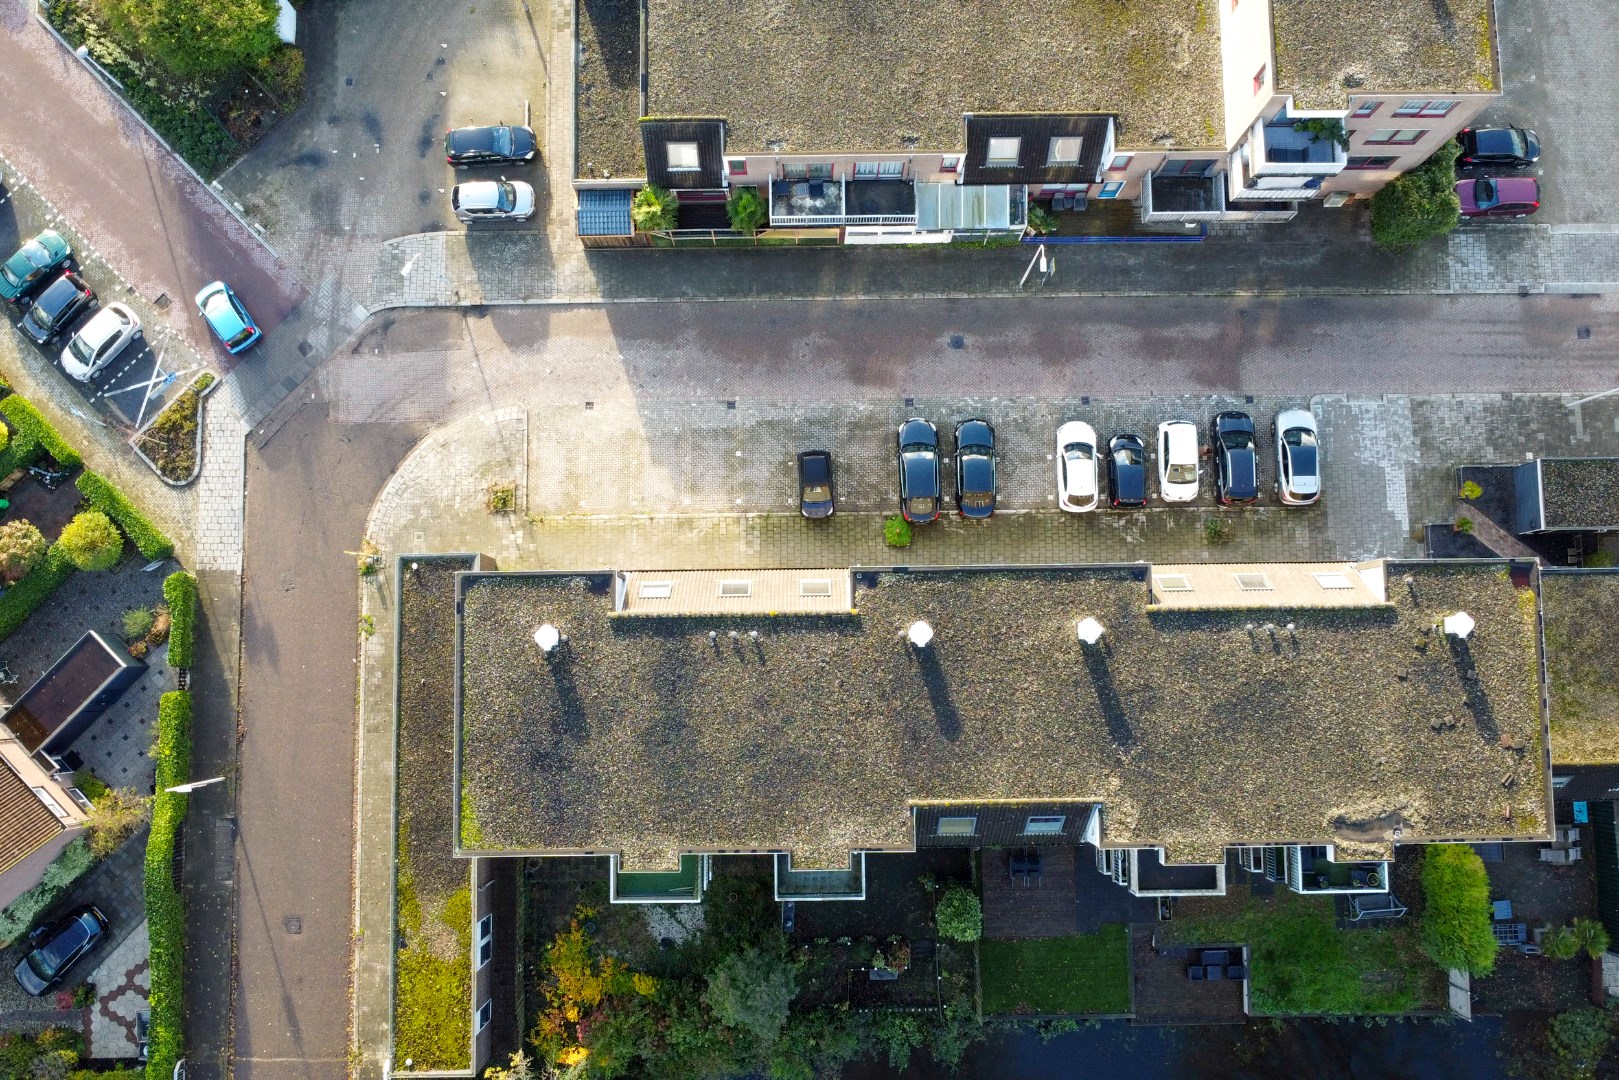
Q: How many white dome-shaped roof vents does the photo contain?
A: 4